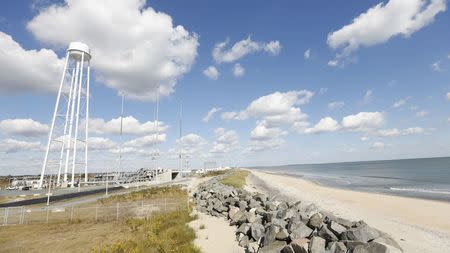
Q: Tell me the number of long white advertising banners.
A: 0